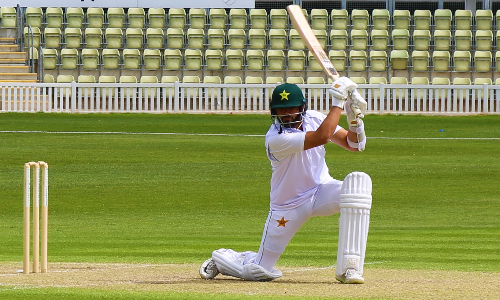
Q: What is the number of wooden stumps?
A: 3